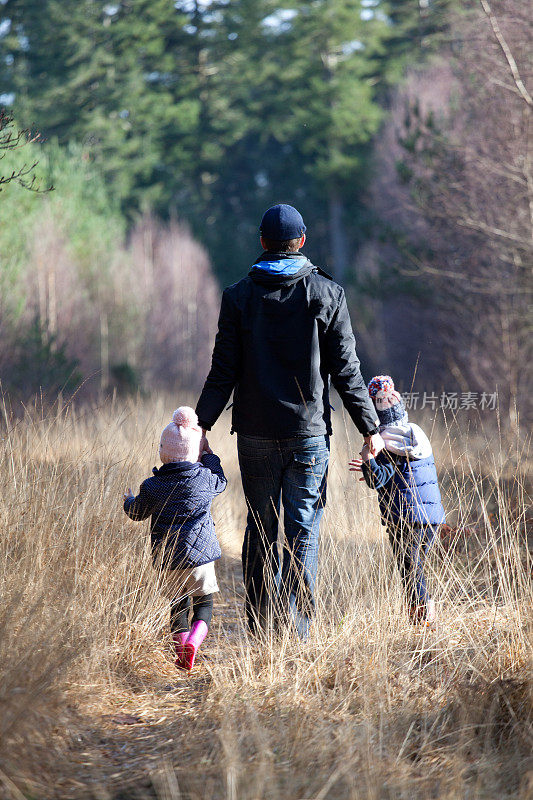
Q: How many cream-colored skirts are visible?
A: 1